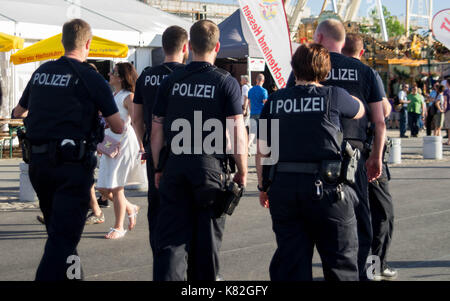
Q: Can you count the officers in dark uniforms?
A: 6